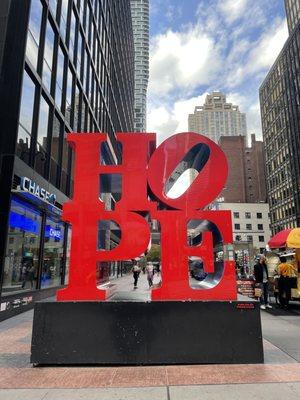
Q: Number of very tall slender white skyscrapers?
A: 1